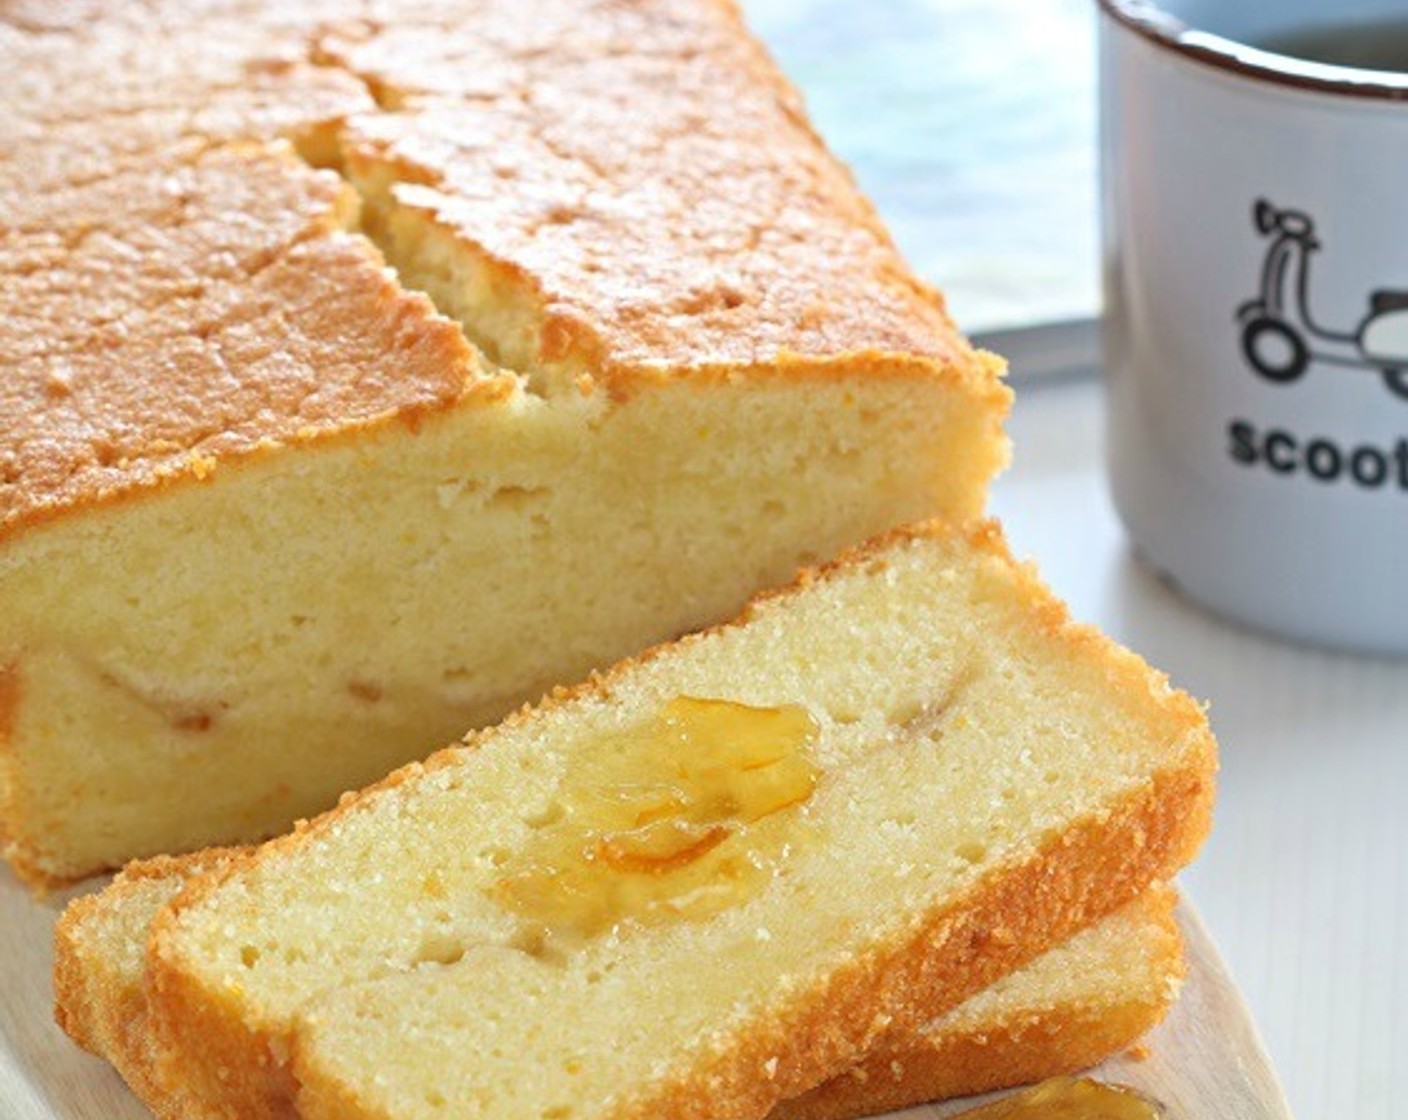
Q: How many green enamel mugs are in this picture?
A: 0